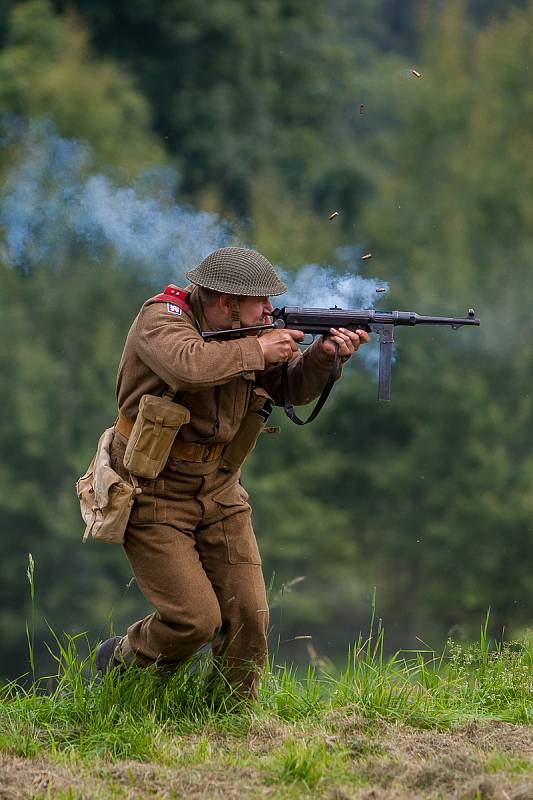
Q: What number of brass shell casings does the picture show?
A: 5